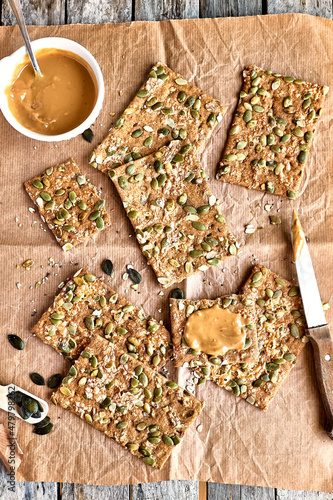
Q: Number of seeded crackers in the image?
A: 8